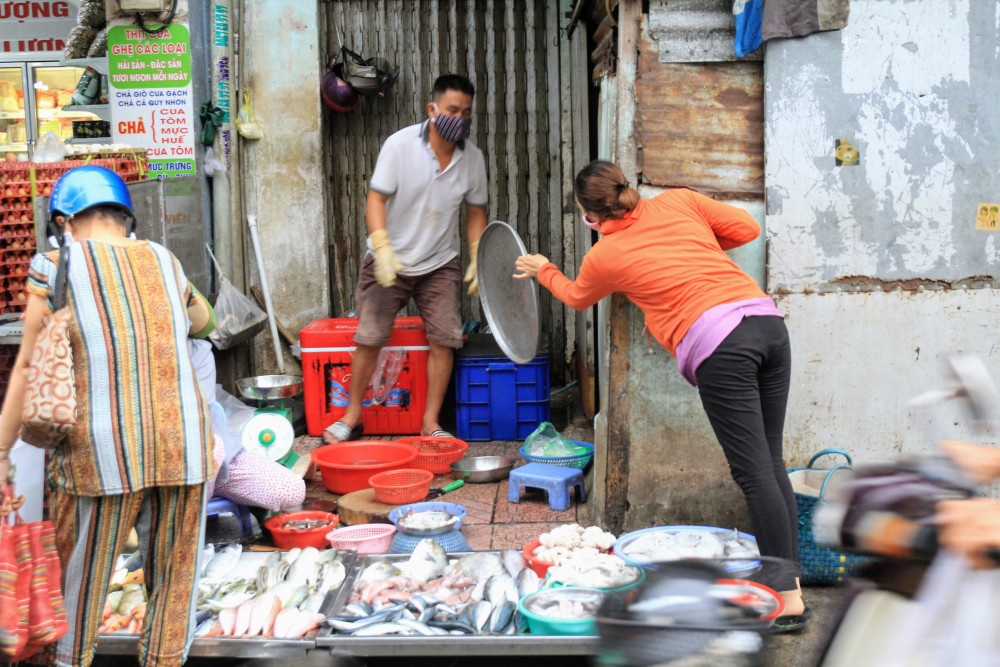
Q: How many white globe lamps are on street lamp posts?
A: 0